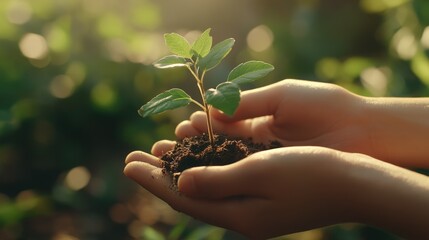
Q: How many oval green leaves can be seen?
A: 7